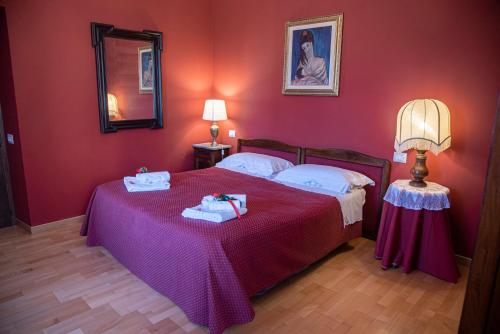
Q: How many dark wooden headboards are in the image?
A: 2